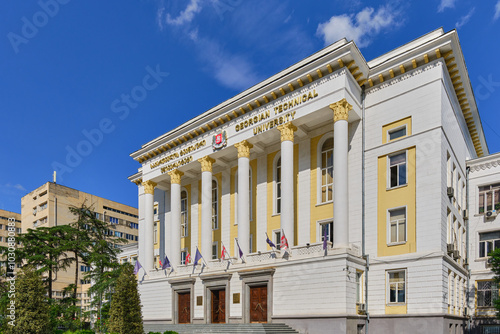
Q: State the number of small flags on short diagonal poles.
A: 10